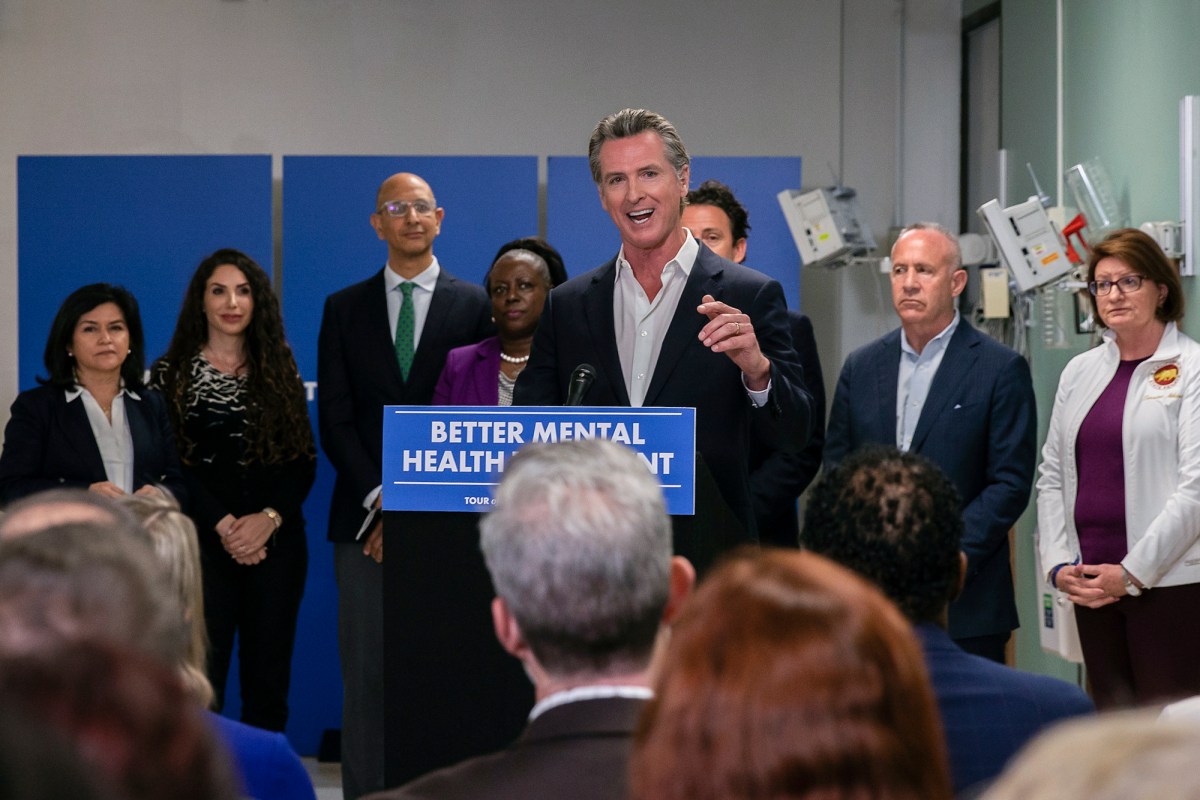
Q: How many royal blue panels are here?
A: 3